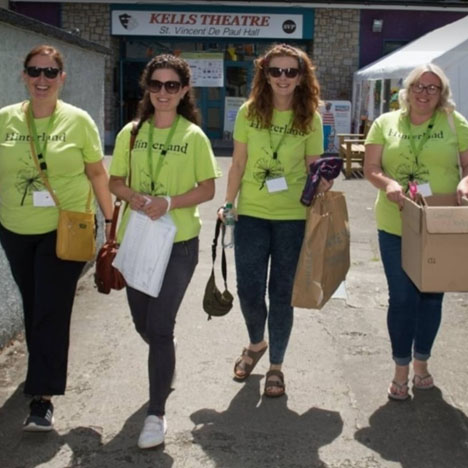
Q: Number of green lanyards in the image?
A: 4